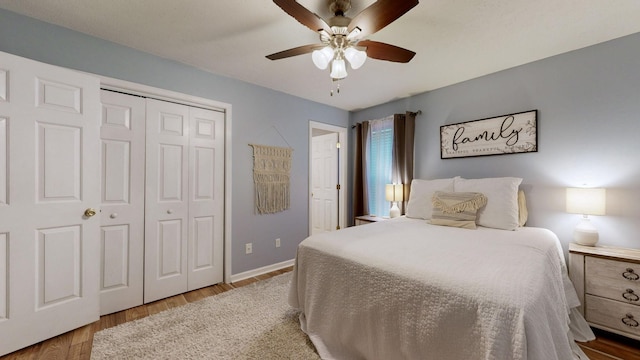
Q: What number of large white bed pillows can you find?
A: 2